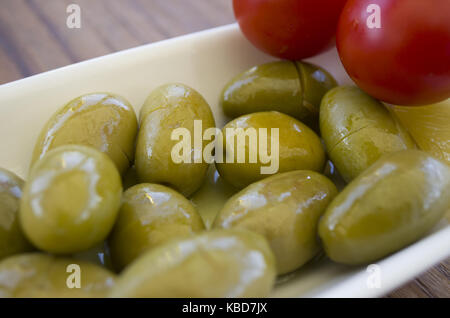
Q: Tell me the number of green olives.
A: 12